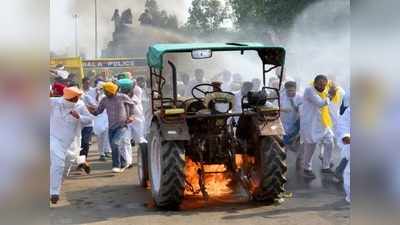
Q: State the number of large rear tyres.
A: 2